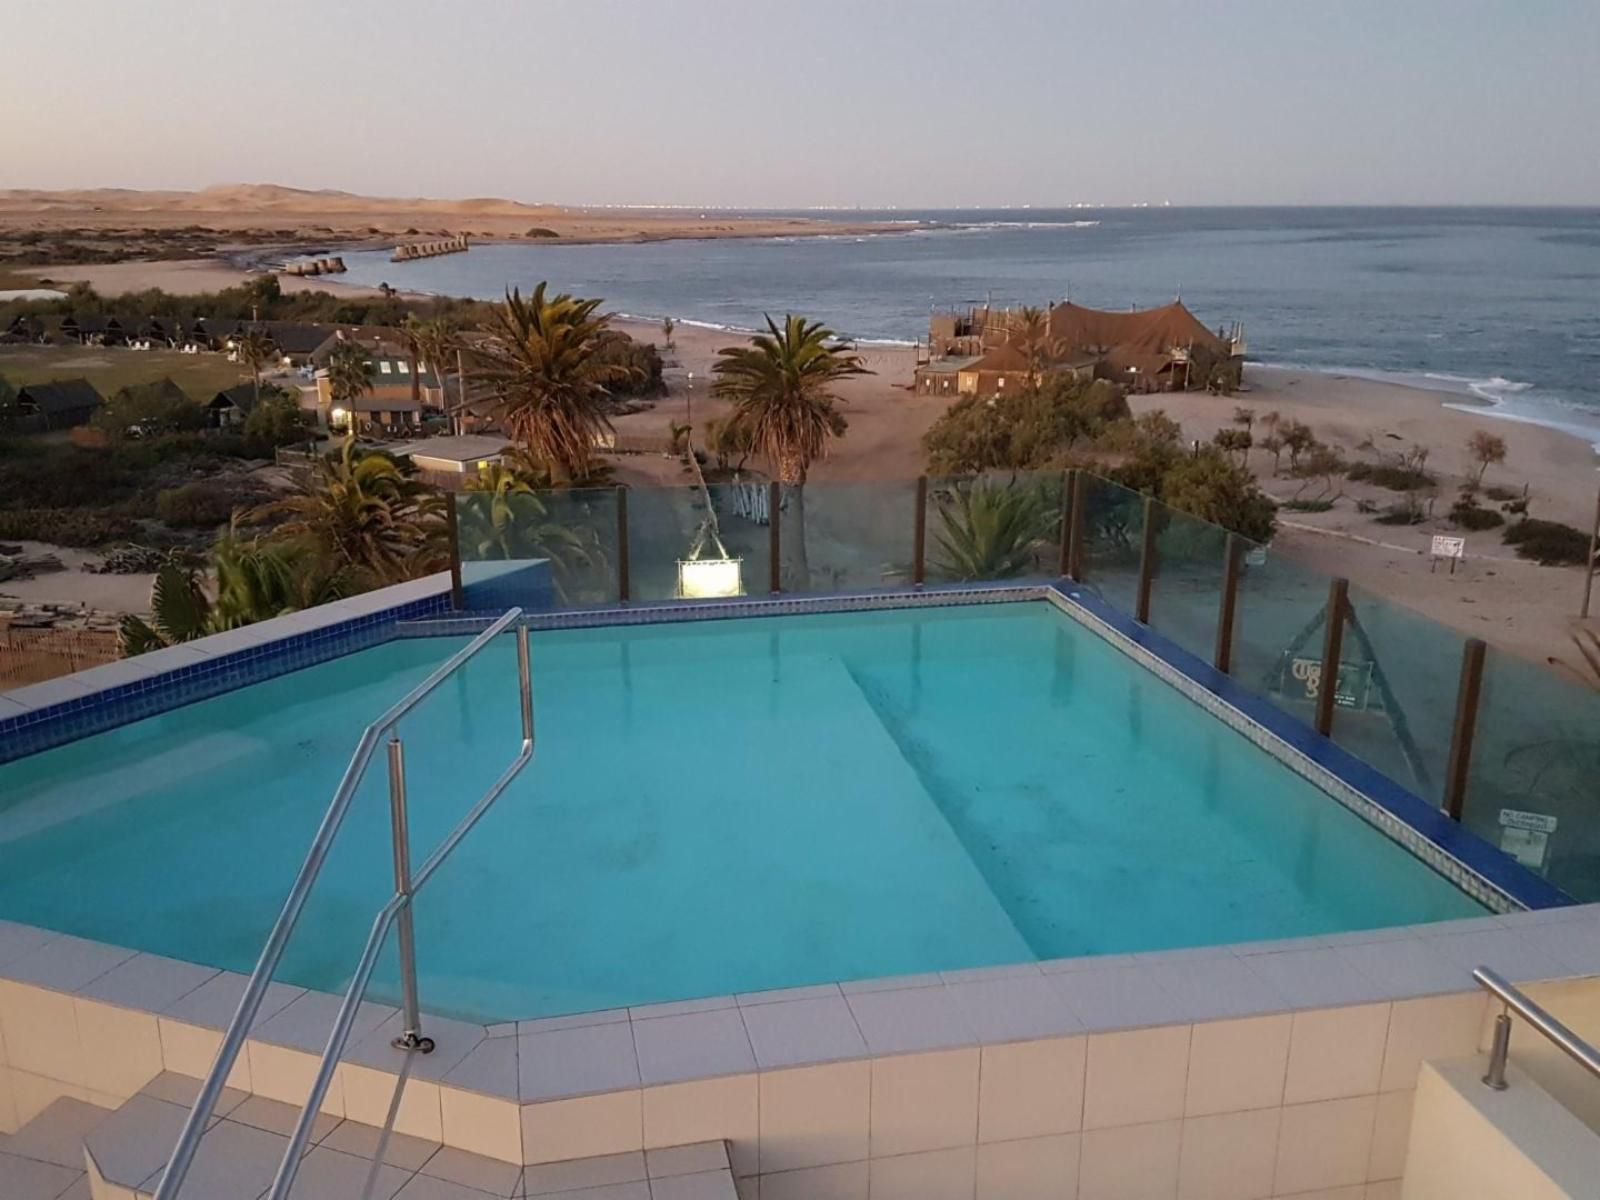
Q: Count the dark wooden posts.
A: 10